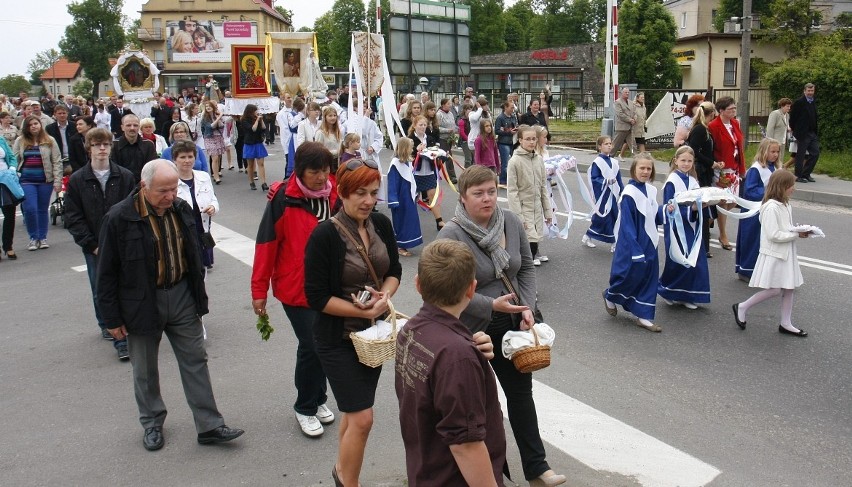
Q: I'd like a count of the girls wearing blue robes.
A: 5